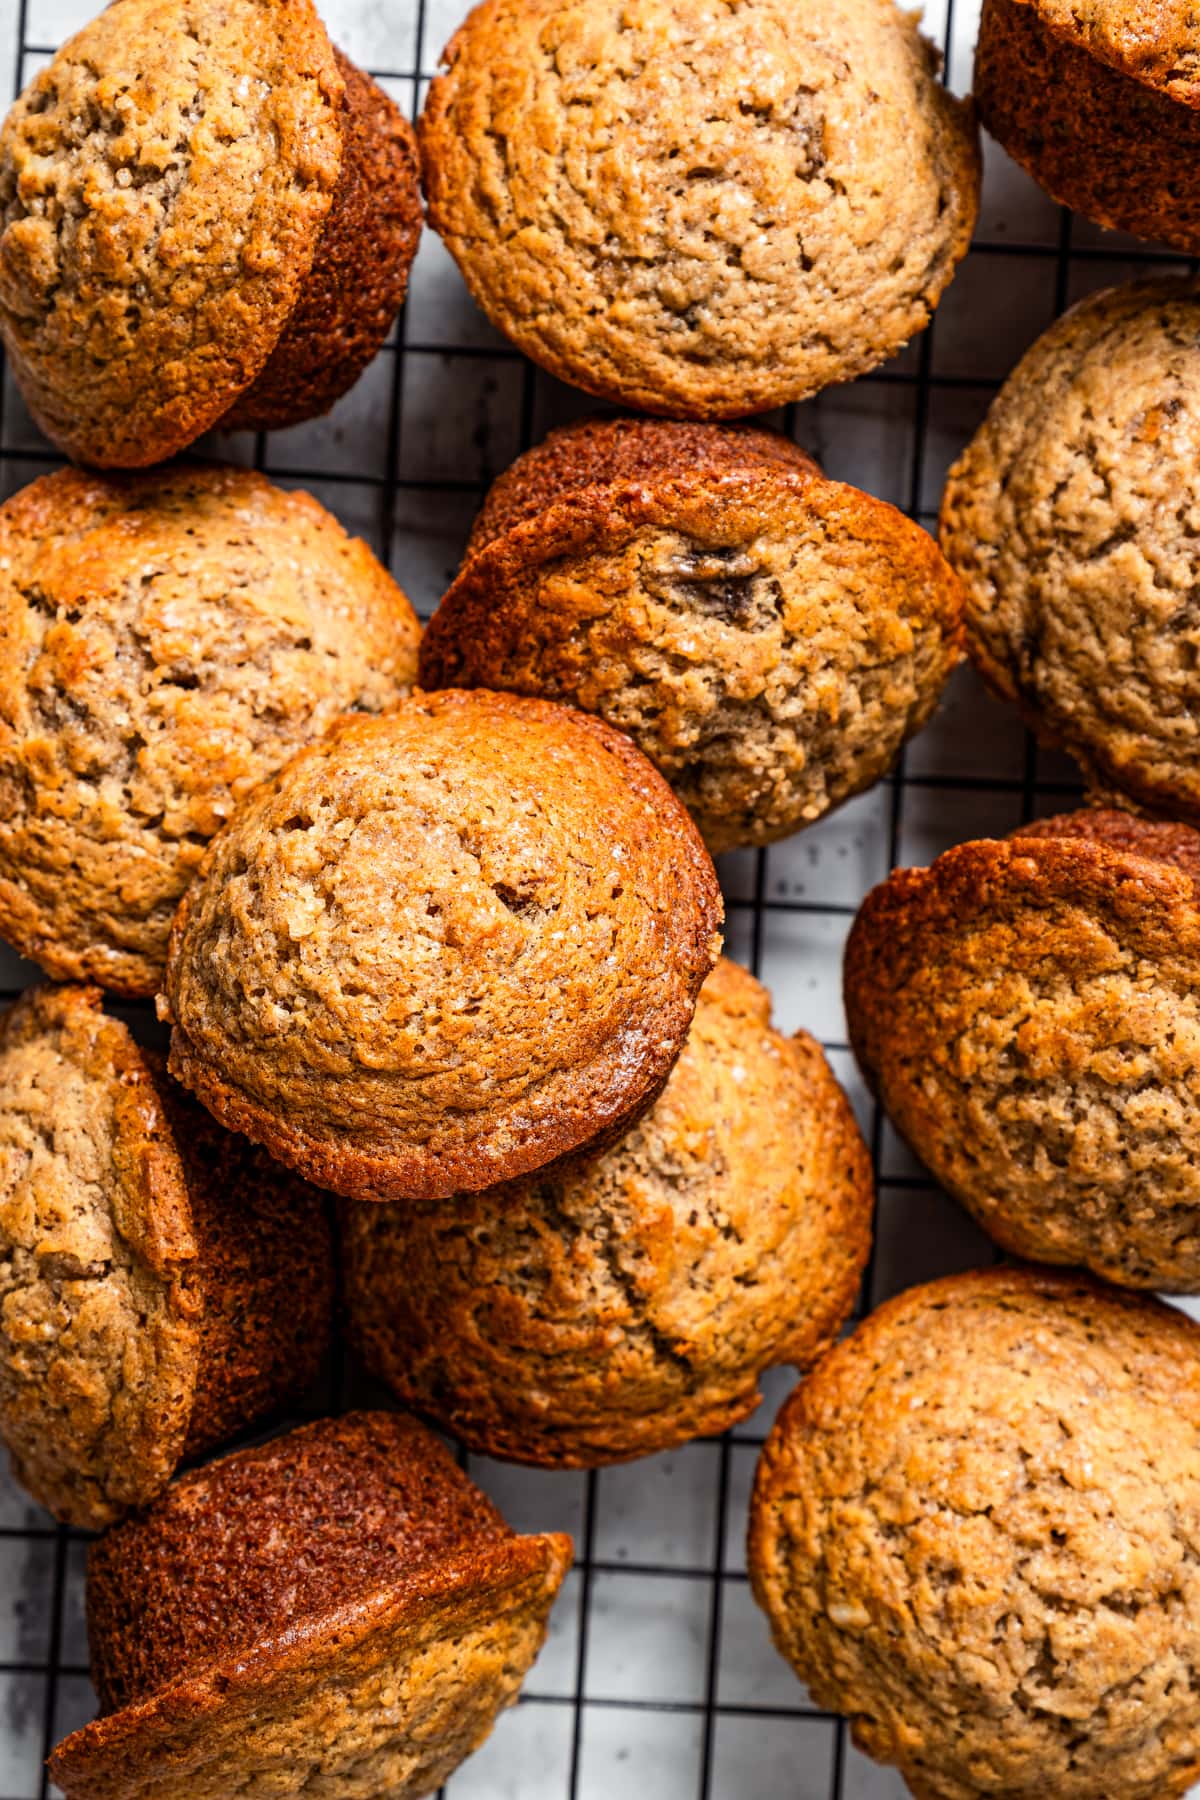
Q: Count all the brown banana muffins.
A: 12